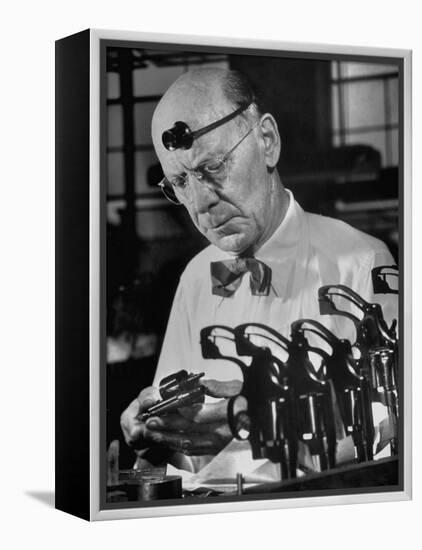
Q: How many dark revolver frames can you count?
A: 5